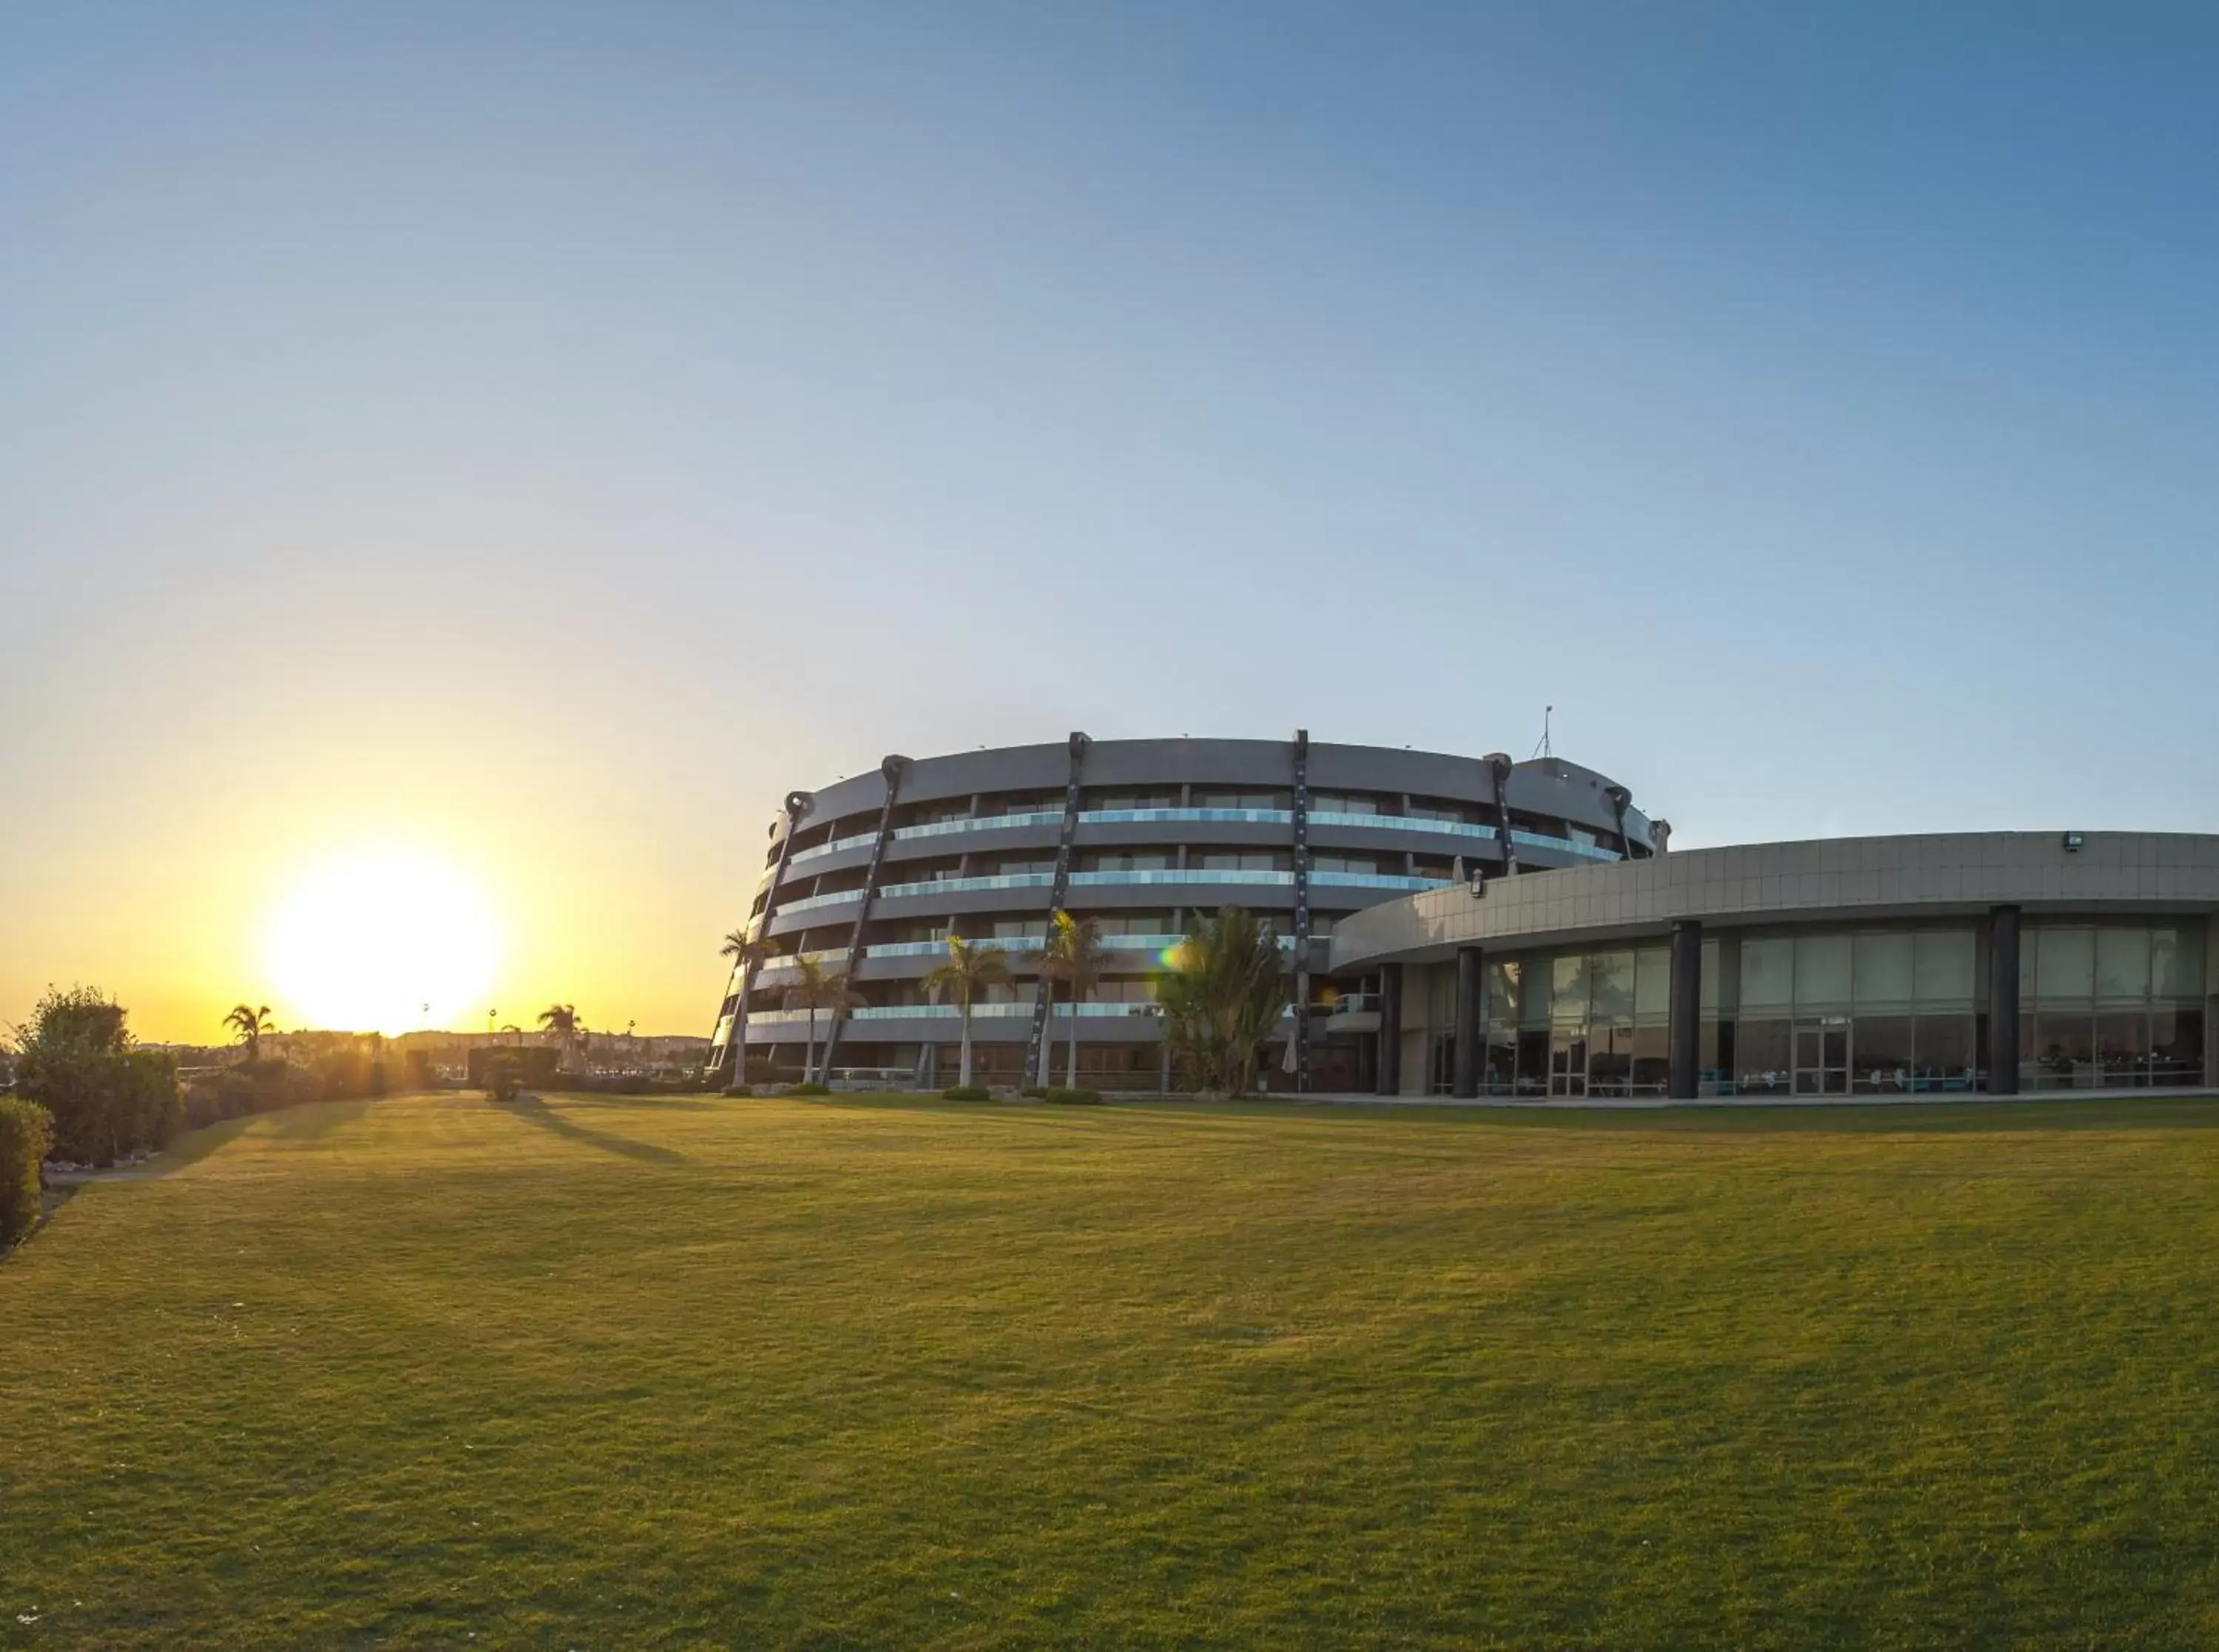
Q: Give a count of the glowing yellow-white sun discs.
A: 1